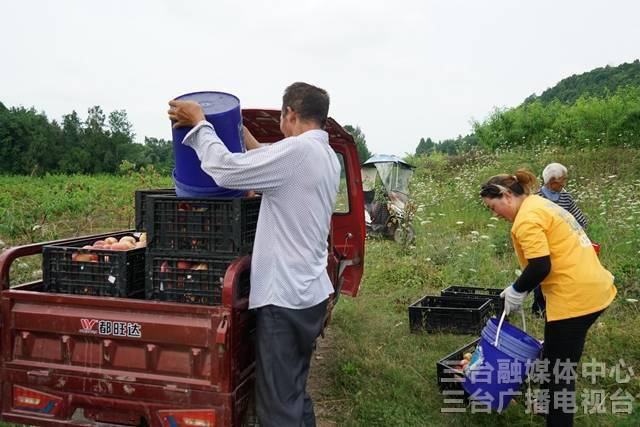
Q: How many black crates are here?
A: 7